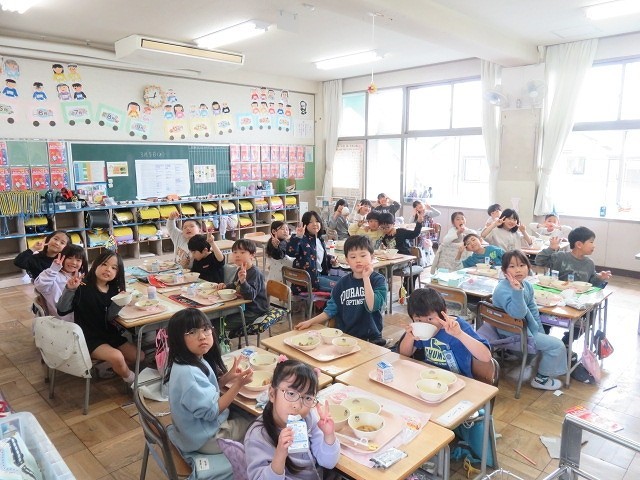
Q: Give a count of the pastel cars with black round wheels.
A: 11